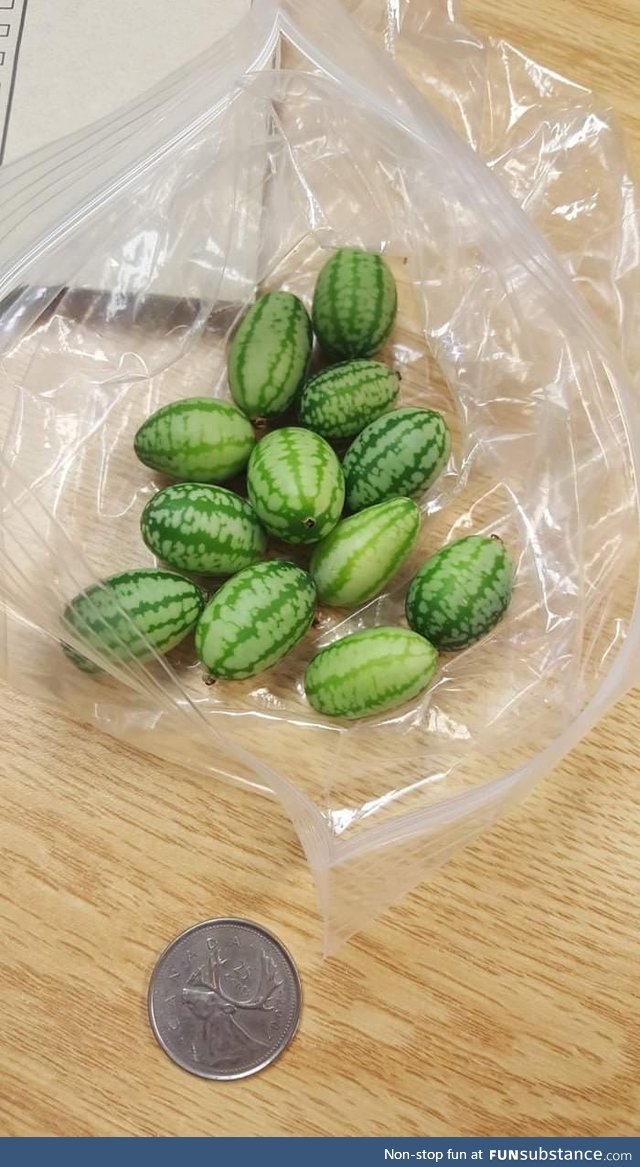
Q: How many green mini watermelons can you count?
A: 12